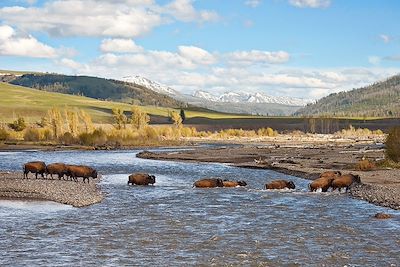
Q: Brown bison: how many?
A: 11